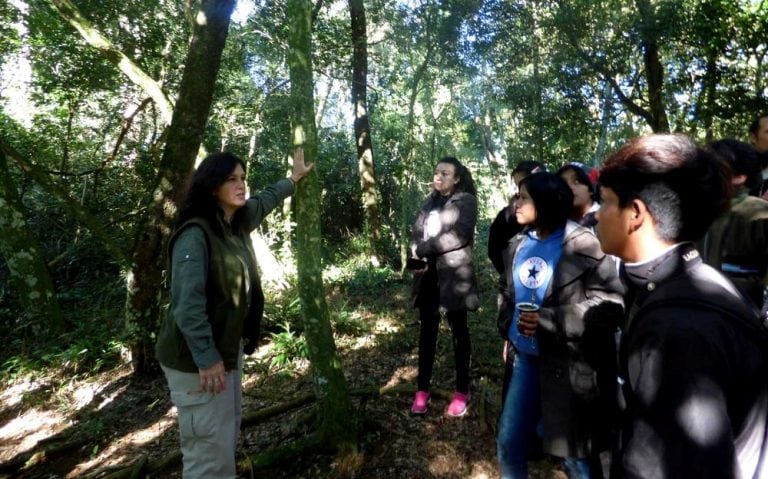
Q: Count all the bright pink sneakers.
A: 2